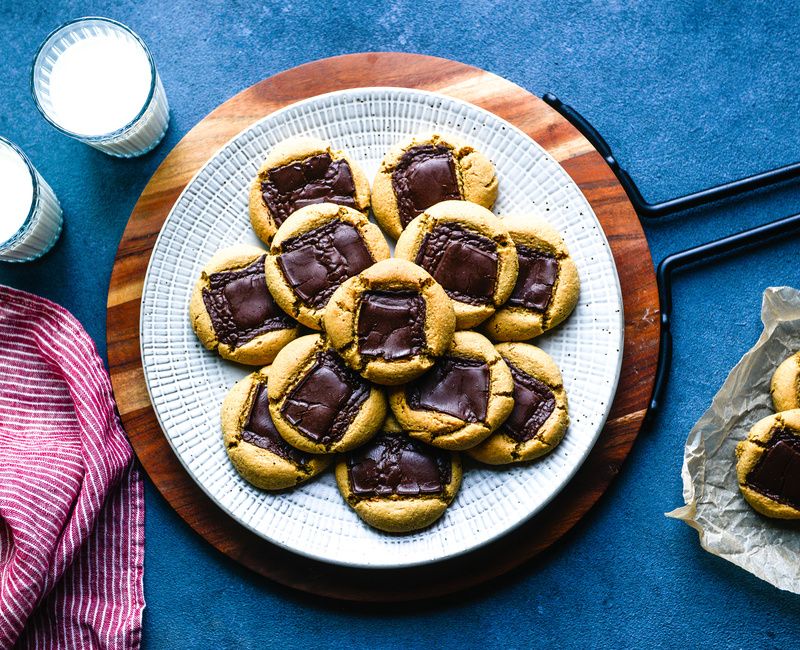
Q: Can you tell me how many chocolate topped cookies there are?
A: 14